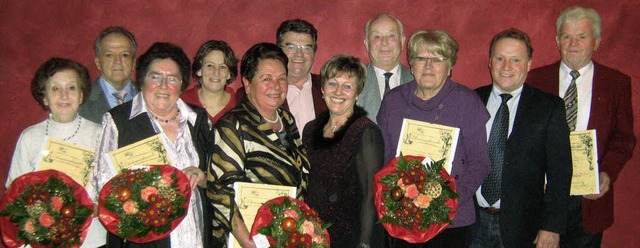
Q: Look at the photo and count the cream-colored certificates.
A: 5